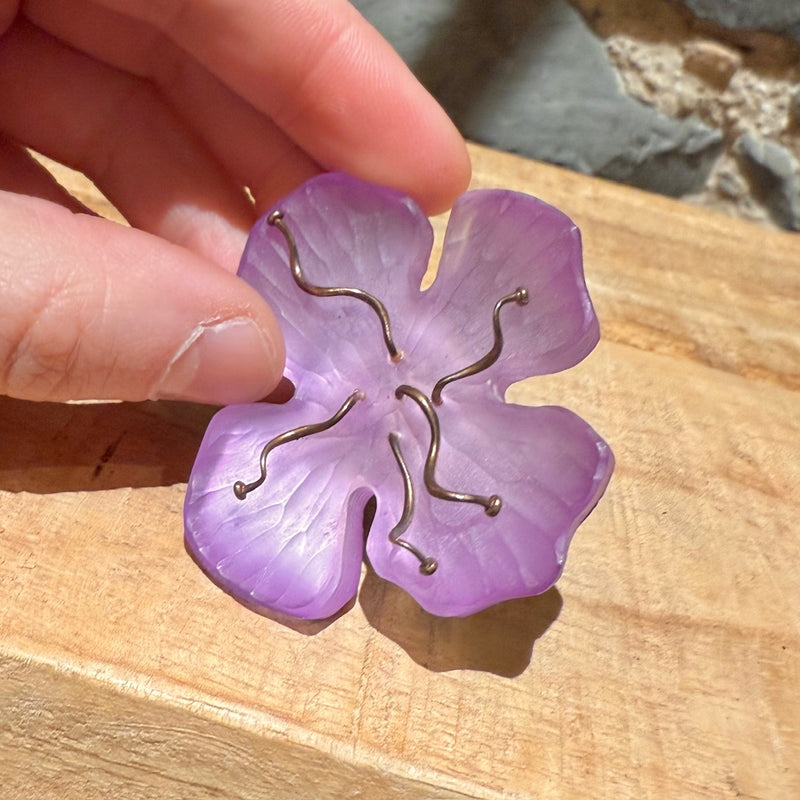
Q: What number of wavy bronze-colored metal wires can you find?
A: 5